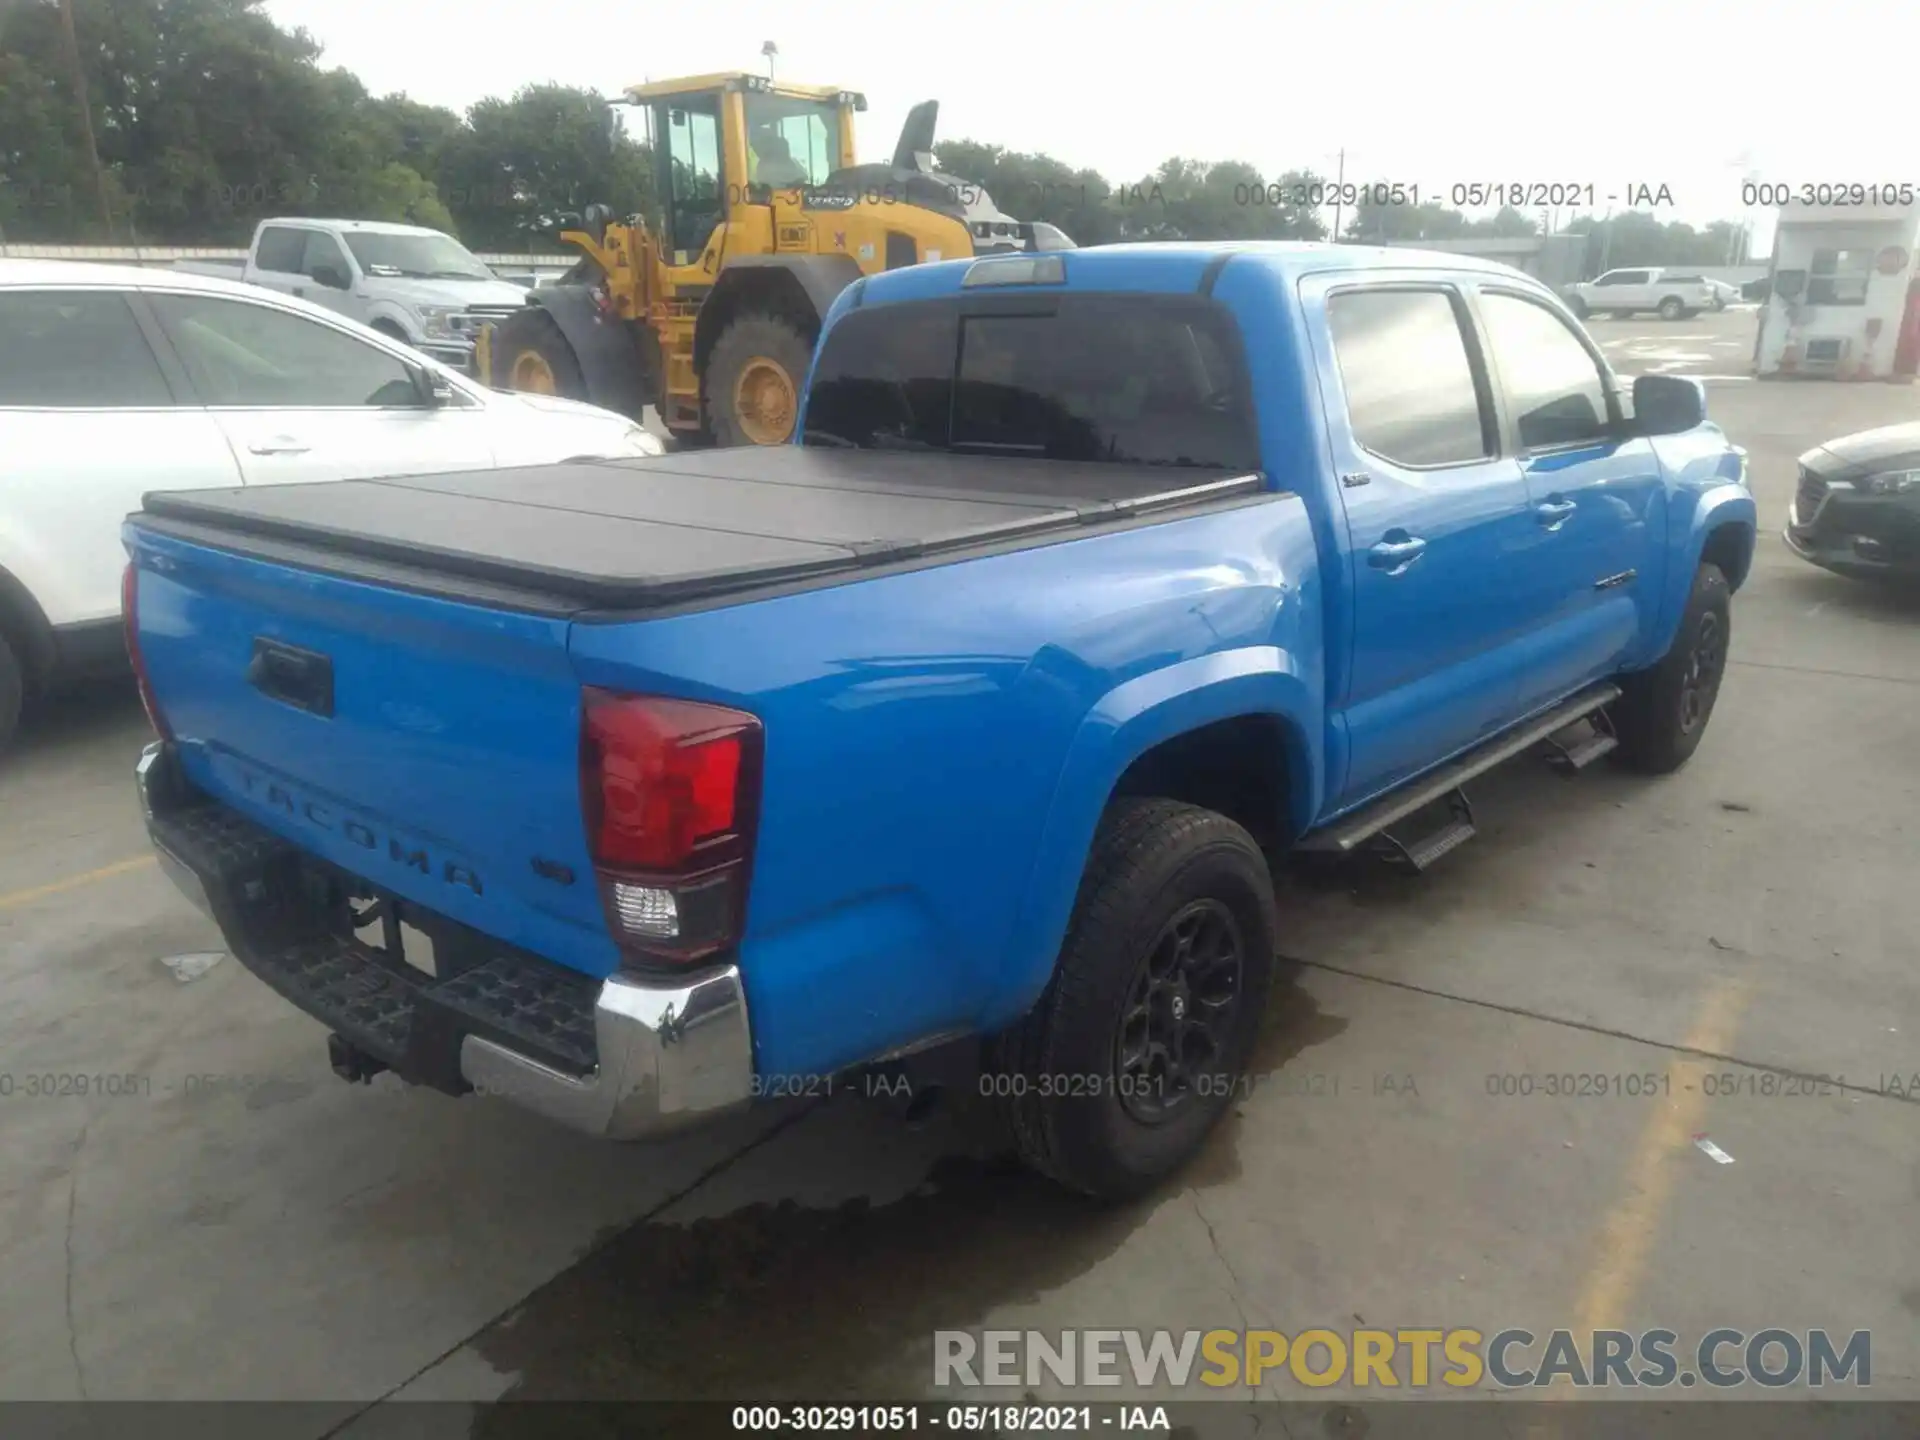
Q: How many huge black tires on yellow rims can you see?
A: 2